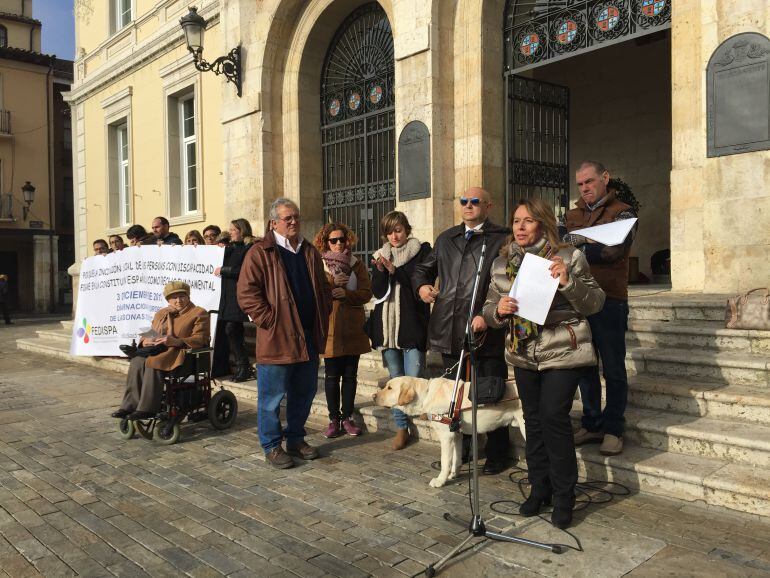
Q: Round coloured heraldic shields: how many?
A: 7